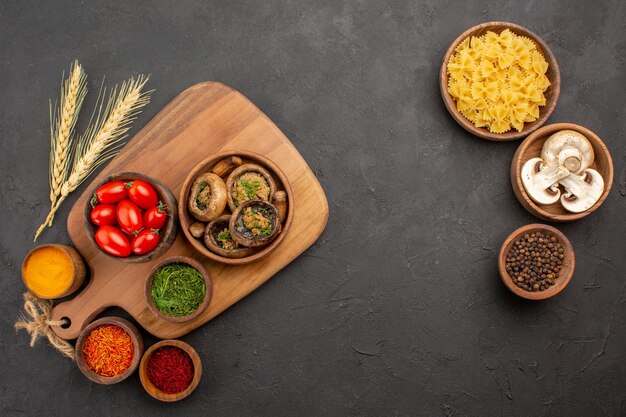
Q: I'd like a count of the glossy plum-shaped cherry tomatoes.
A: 7